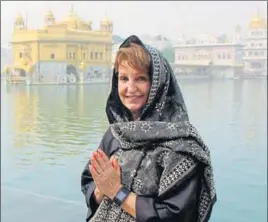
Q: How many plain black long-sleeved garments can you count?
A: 1